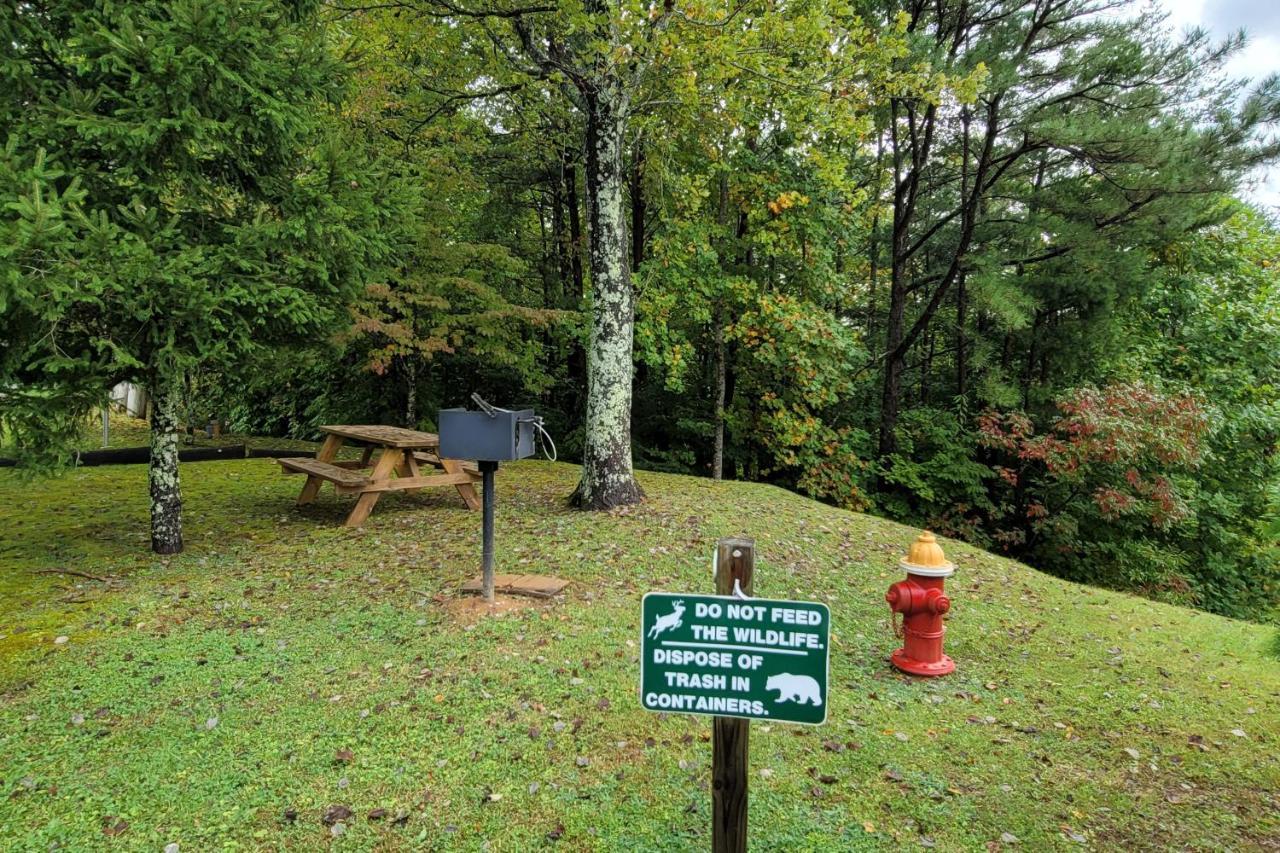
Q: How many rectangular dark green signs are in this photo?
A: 1